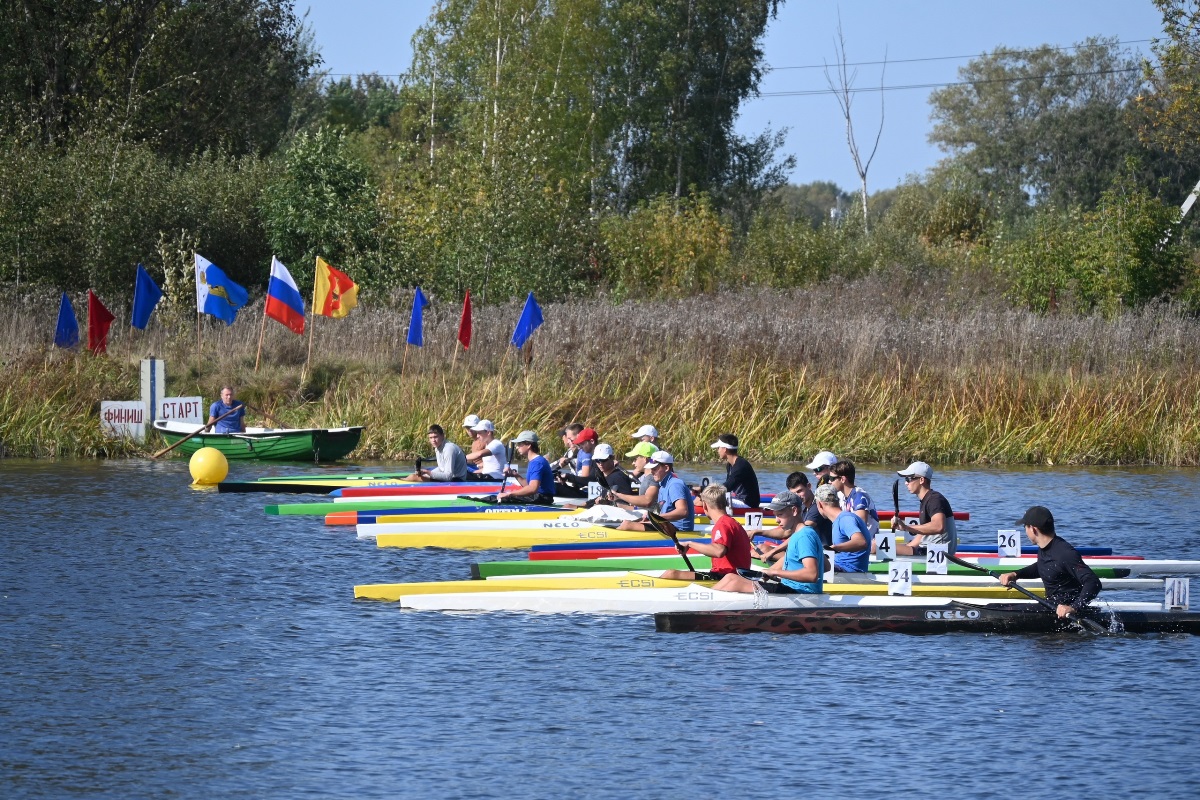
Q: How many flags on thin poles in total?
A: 9